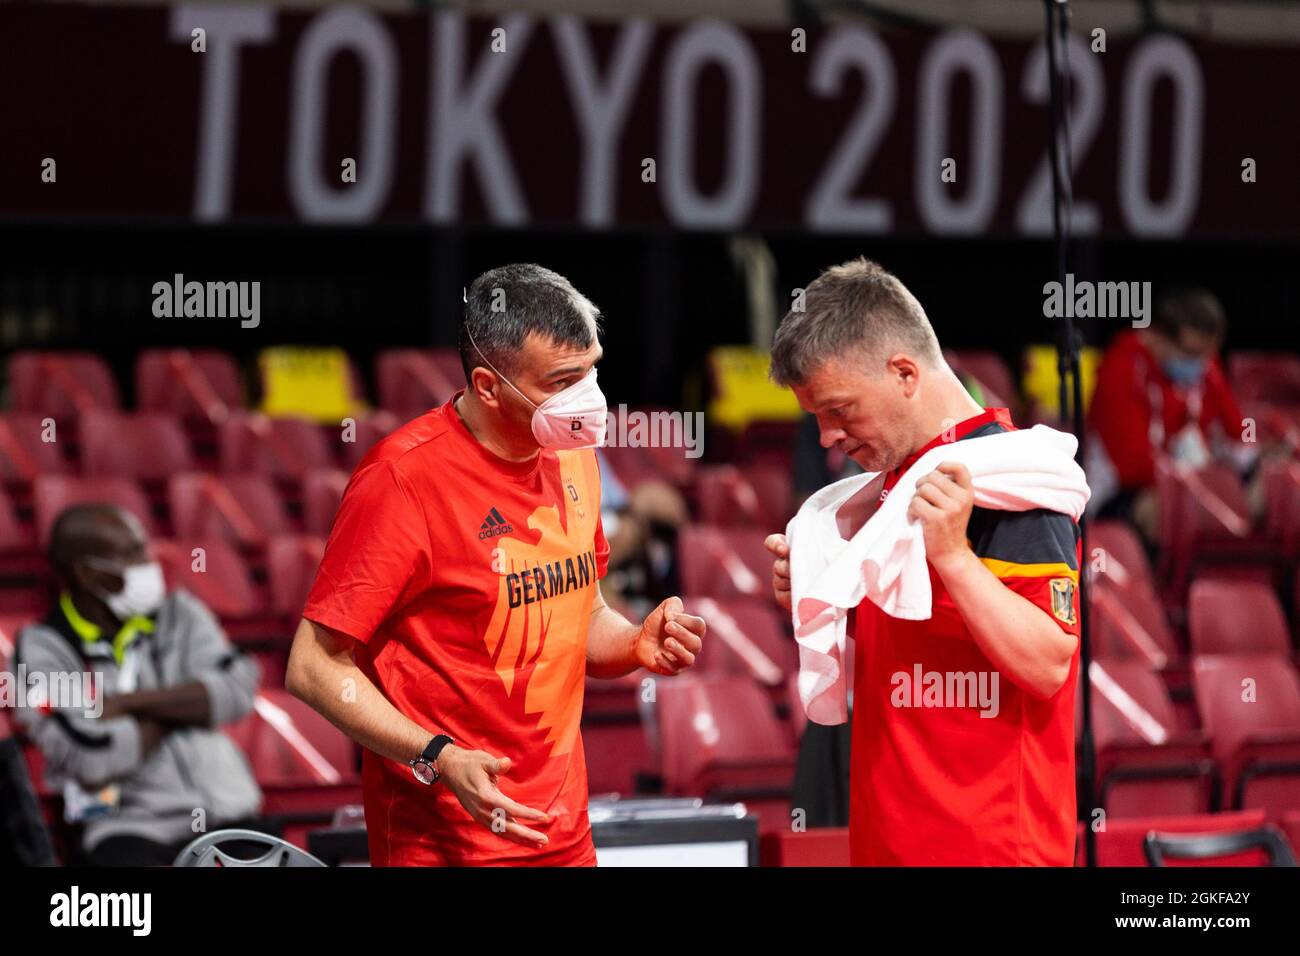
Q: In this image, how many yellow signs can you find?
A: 3